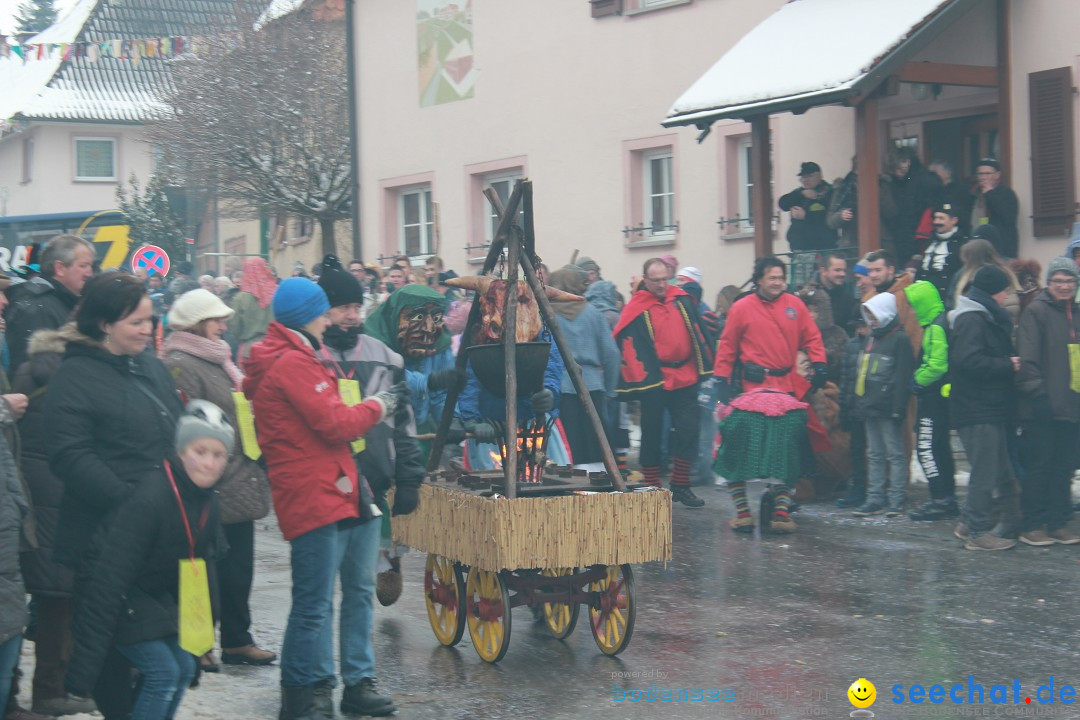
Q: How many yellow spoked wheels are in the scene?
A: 4